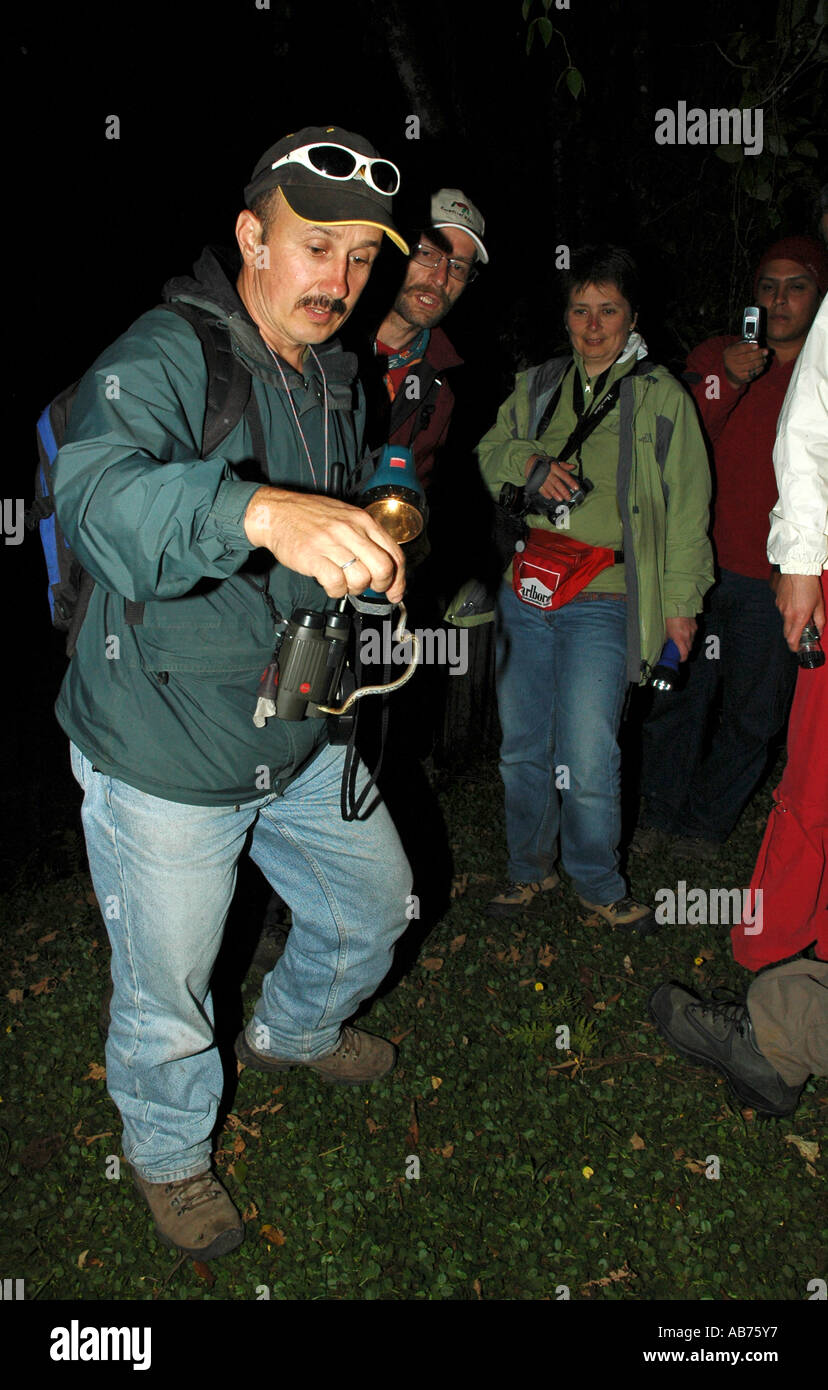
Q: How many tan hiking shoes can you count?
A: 4